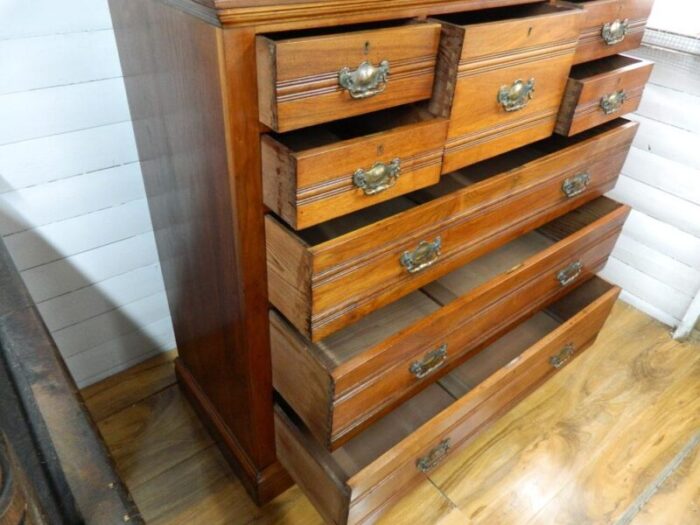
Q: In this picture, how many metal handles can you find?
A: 11